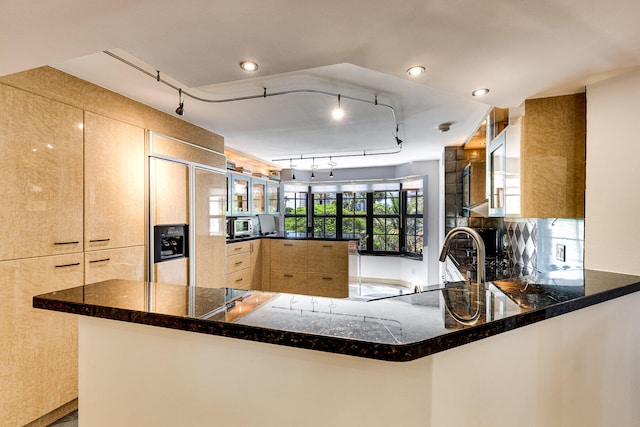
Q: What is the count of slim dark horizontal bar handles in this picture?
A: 11